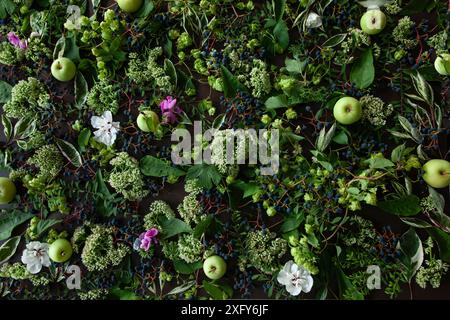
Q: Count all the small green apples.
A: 10